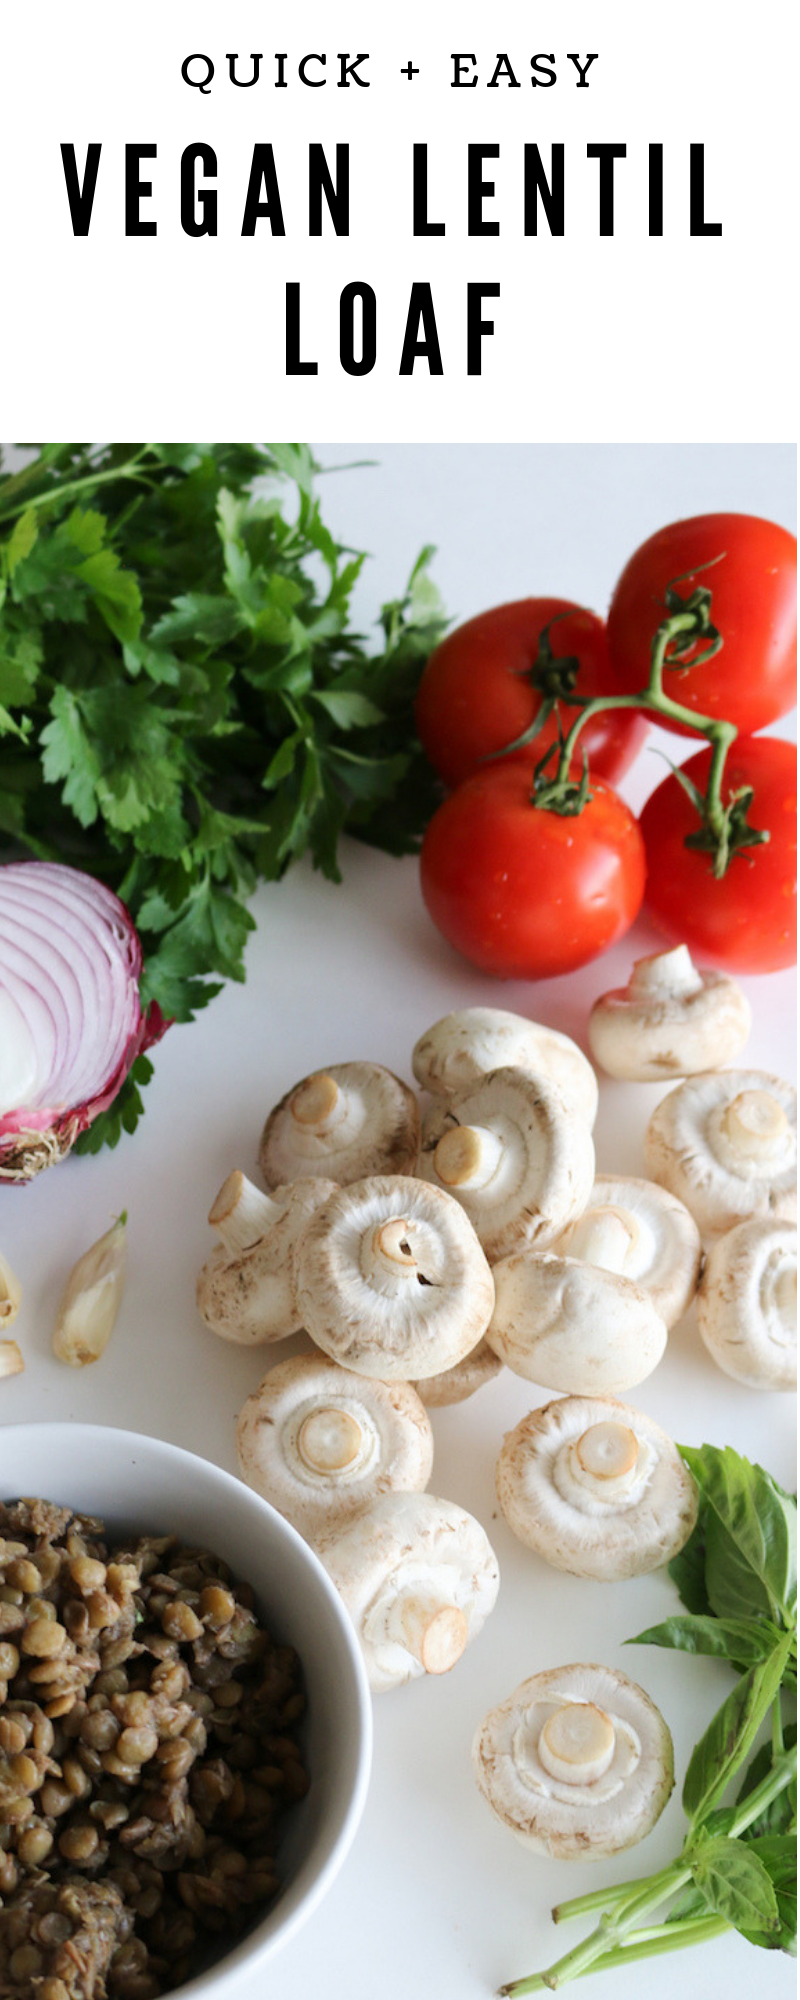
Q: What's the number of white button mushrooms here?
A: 15